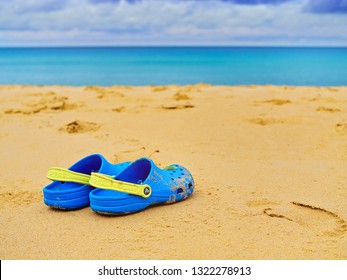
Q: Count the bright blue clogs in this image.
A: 2